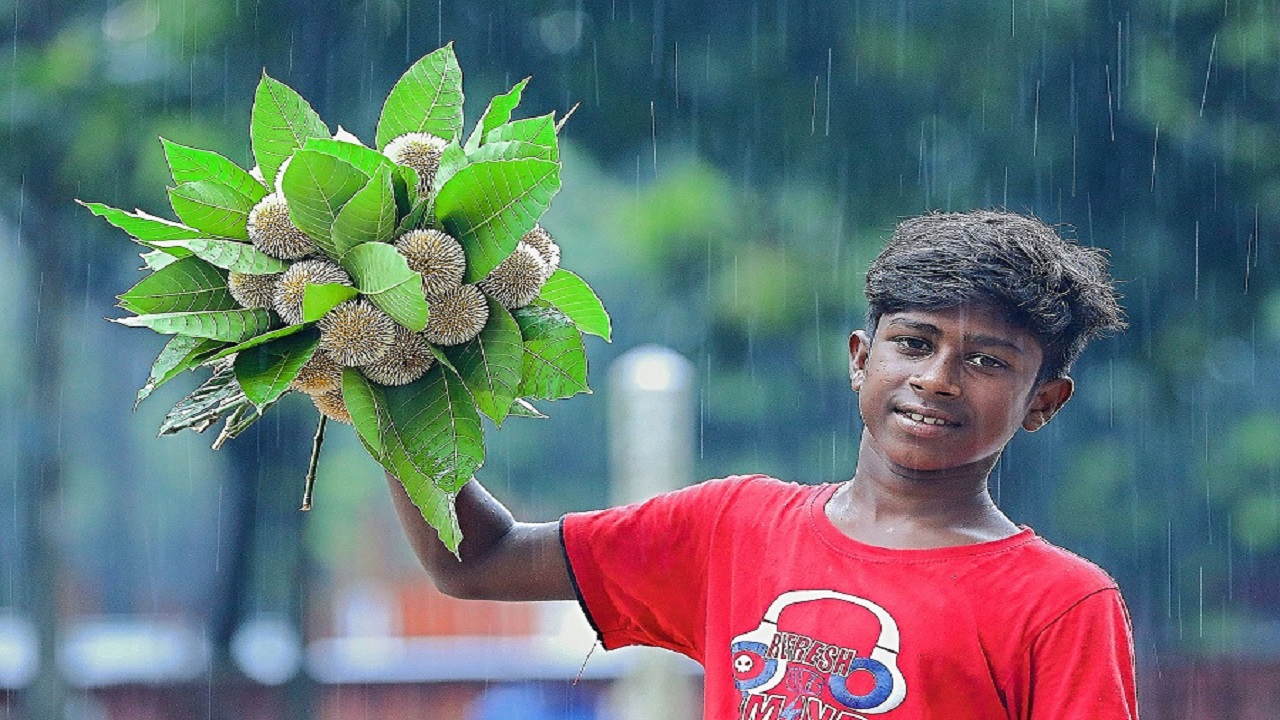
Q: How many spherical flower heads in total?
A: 12